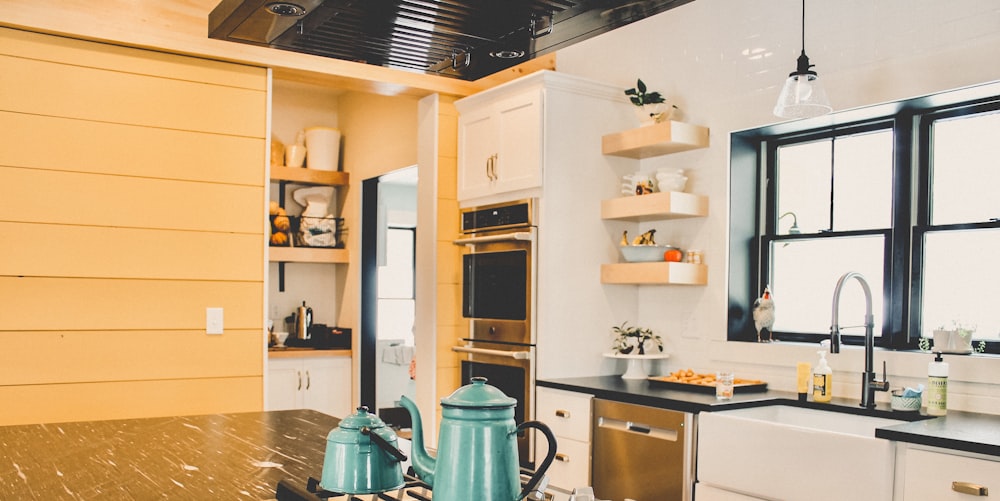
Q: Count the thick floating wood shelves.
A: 3